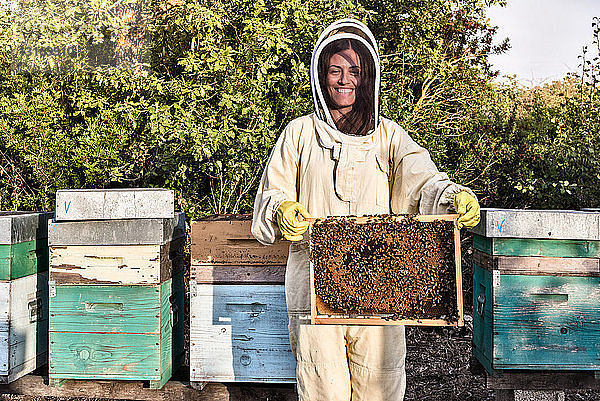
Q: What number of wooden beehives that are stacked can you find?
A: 4